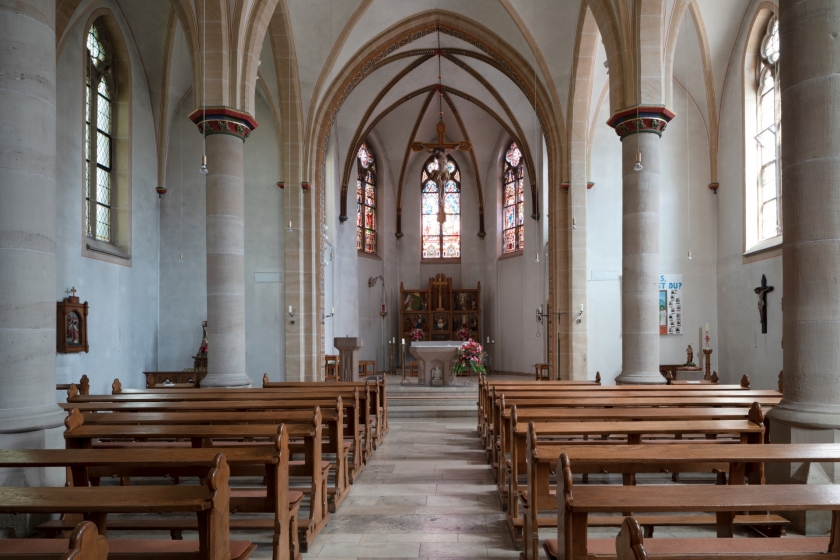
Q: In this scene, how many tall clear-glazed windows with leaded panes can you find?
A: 2